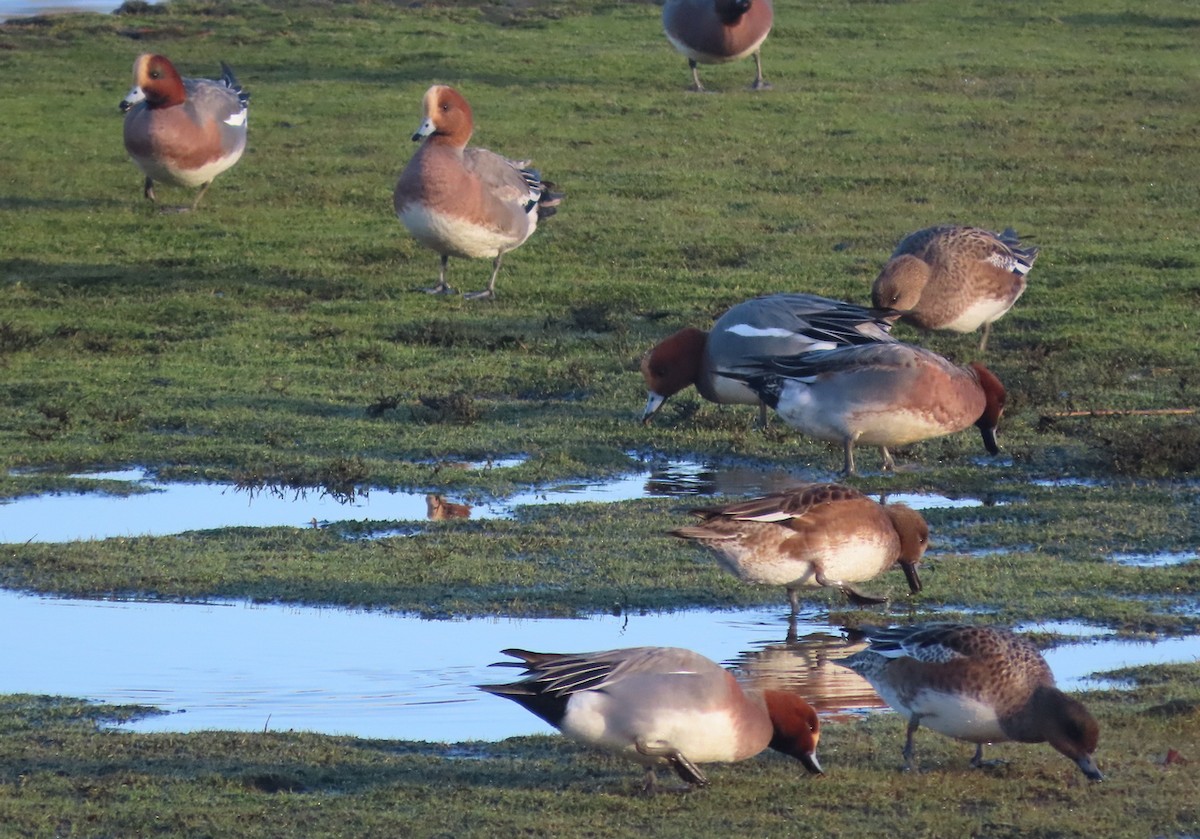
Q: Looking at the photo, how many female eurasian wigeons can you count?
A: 3